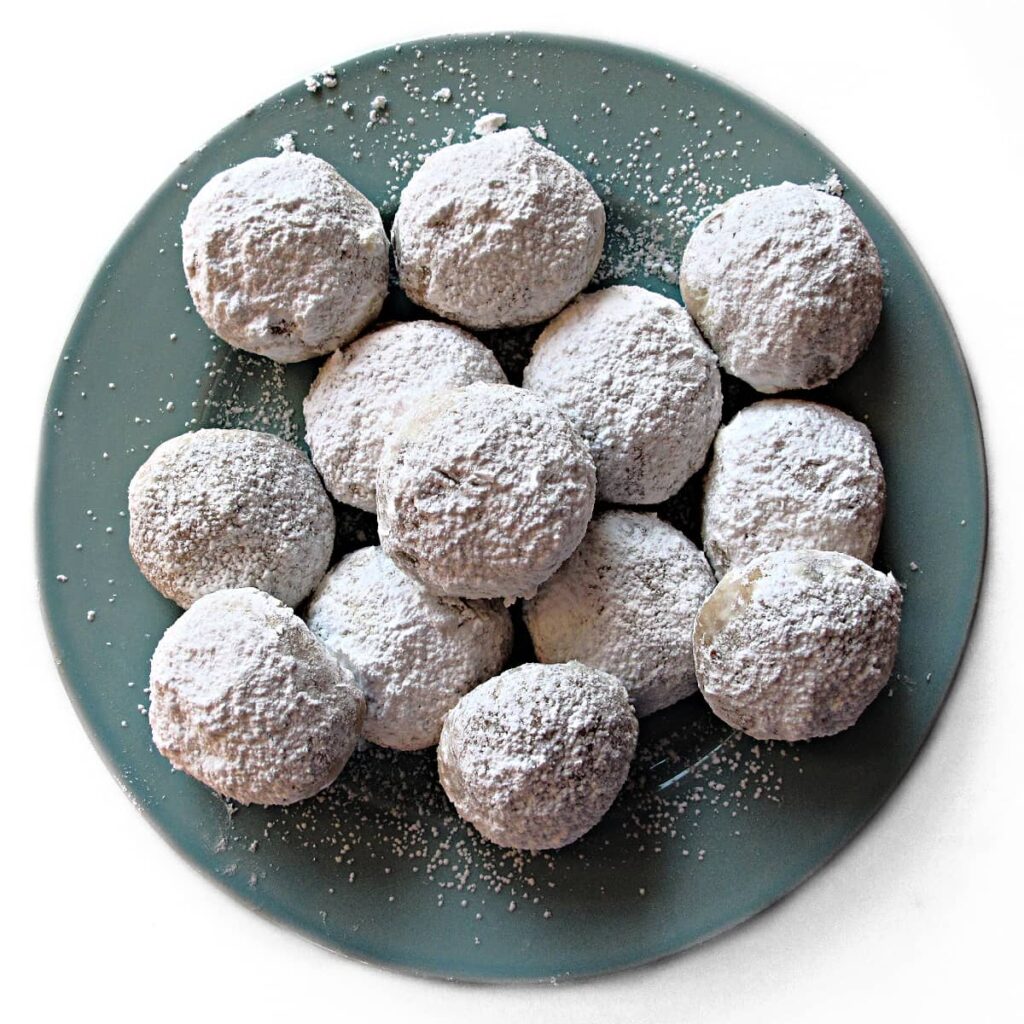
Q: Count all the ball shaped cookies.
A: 13